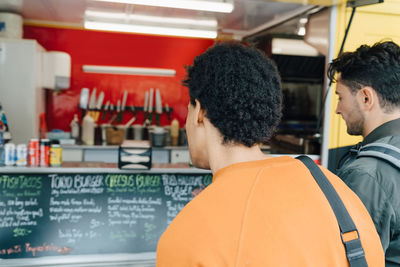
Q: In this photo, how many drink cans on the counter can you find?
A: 5